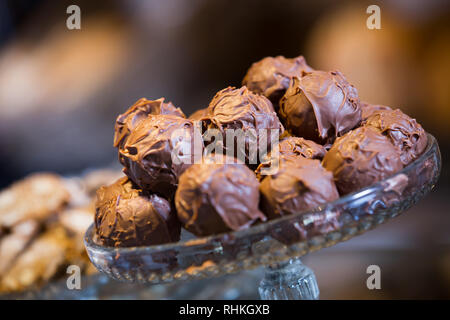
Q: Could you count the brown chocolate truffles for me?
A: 13